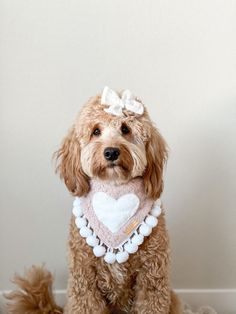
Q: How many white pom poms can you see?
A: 14